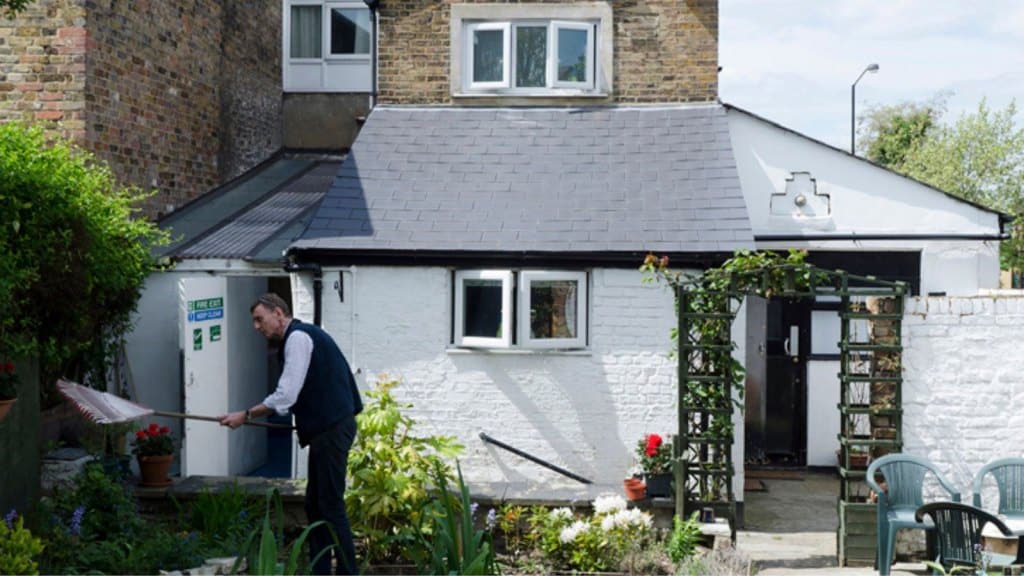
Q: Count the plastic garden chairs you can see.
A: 3